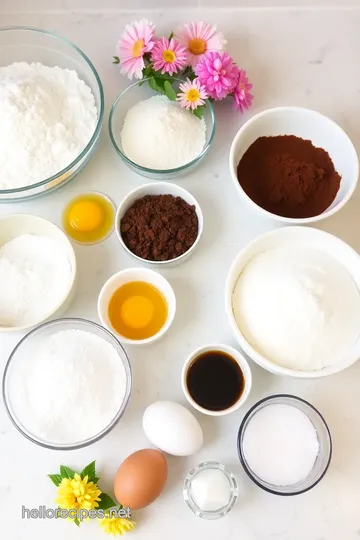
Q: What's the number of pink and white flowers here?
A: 6